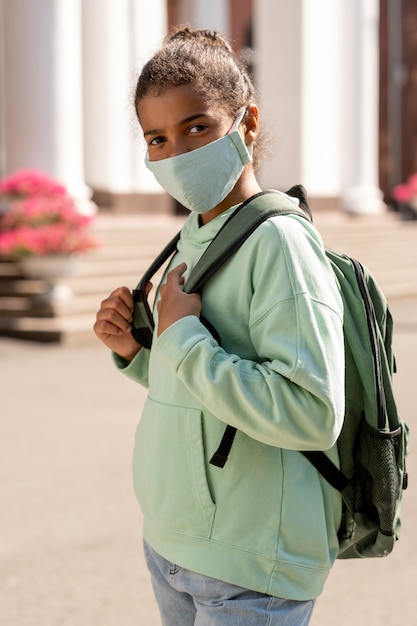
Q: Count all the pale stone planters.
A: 1